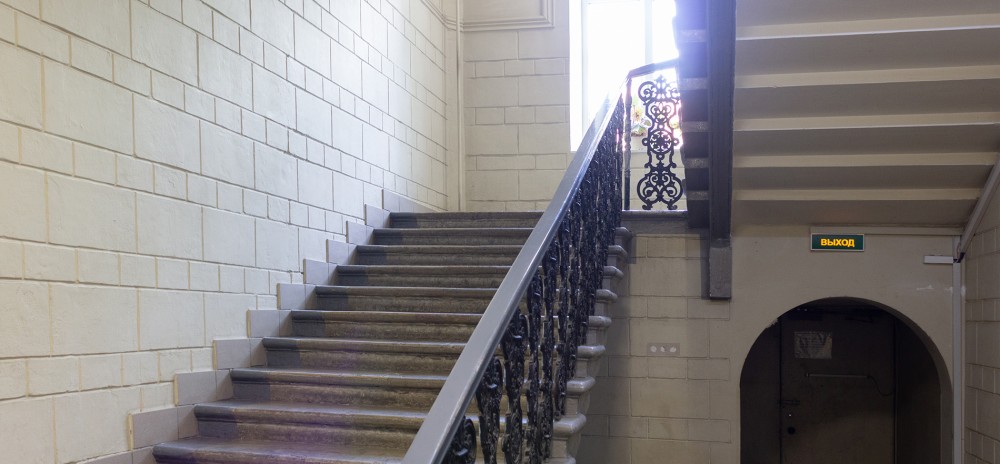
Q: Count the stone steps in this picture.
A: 10